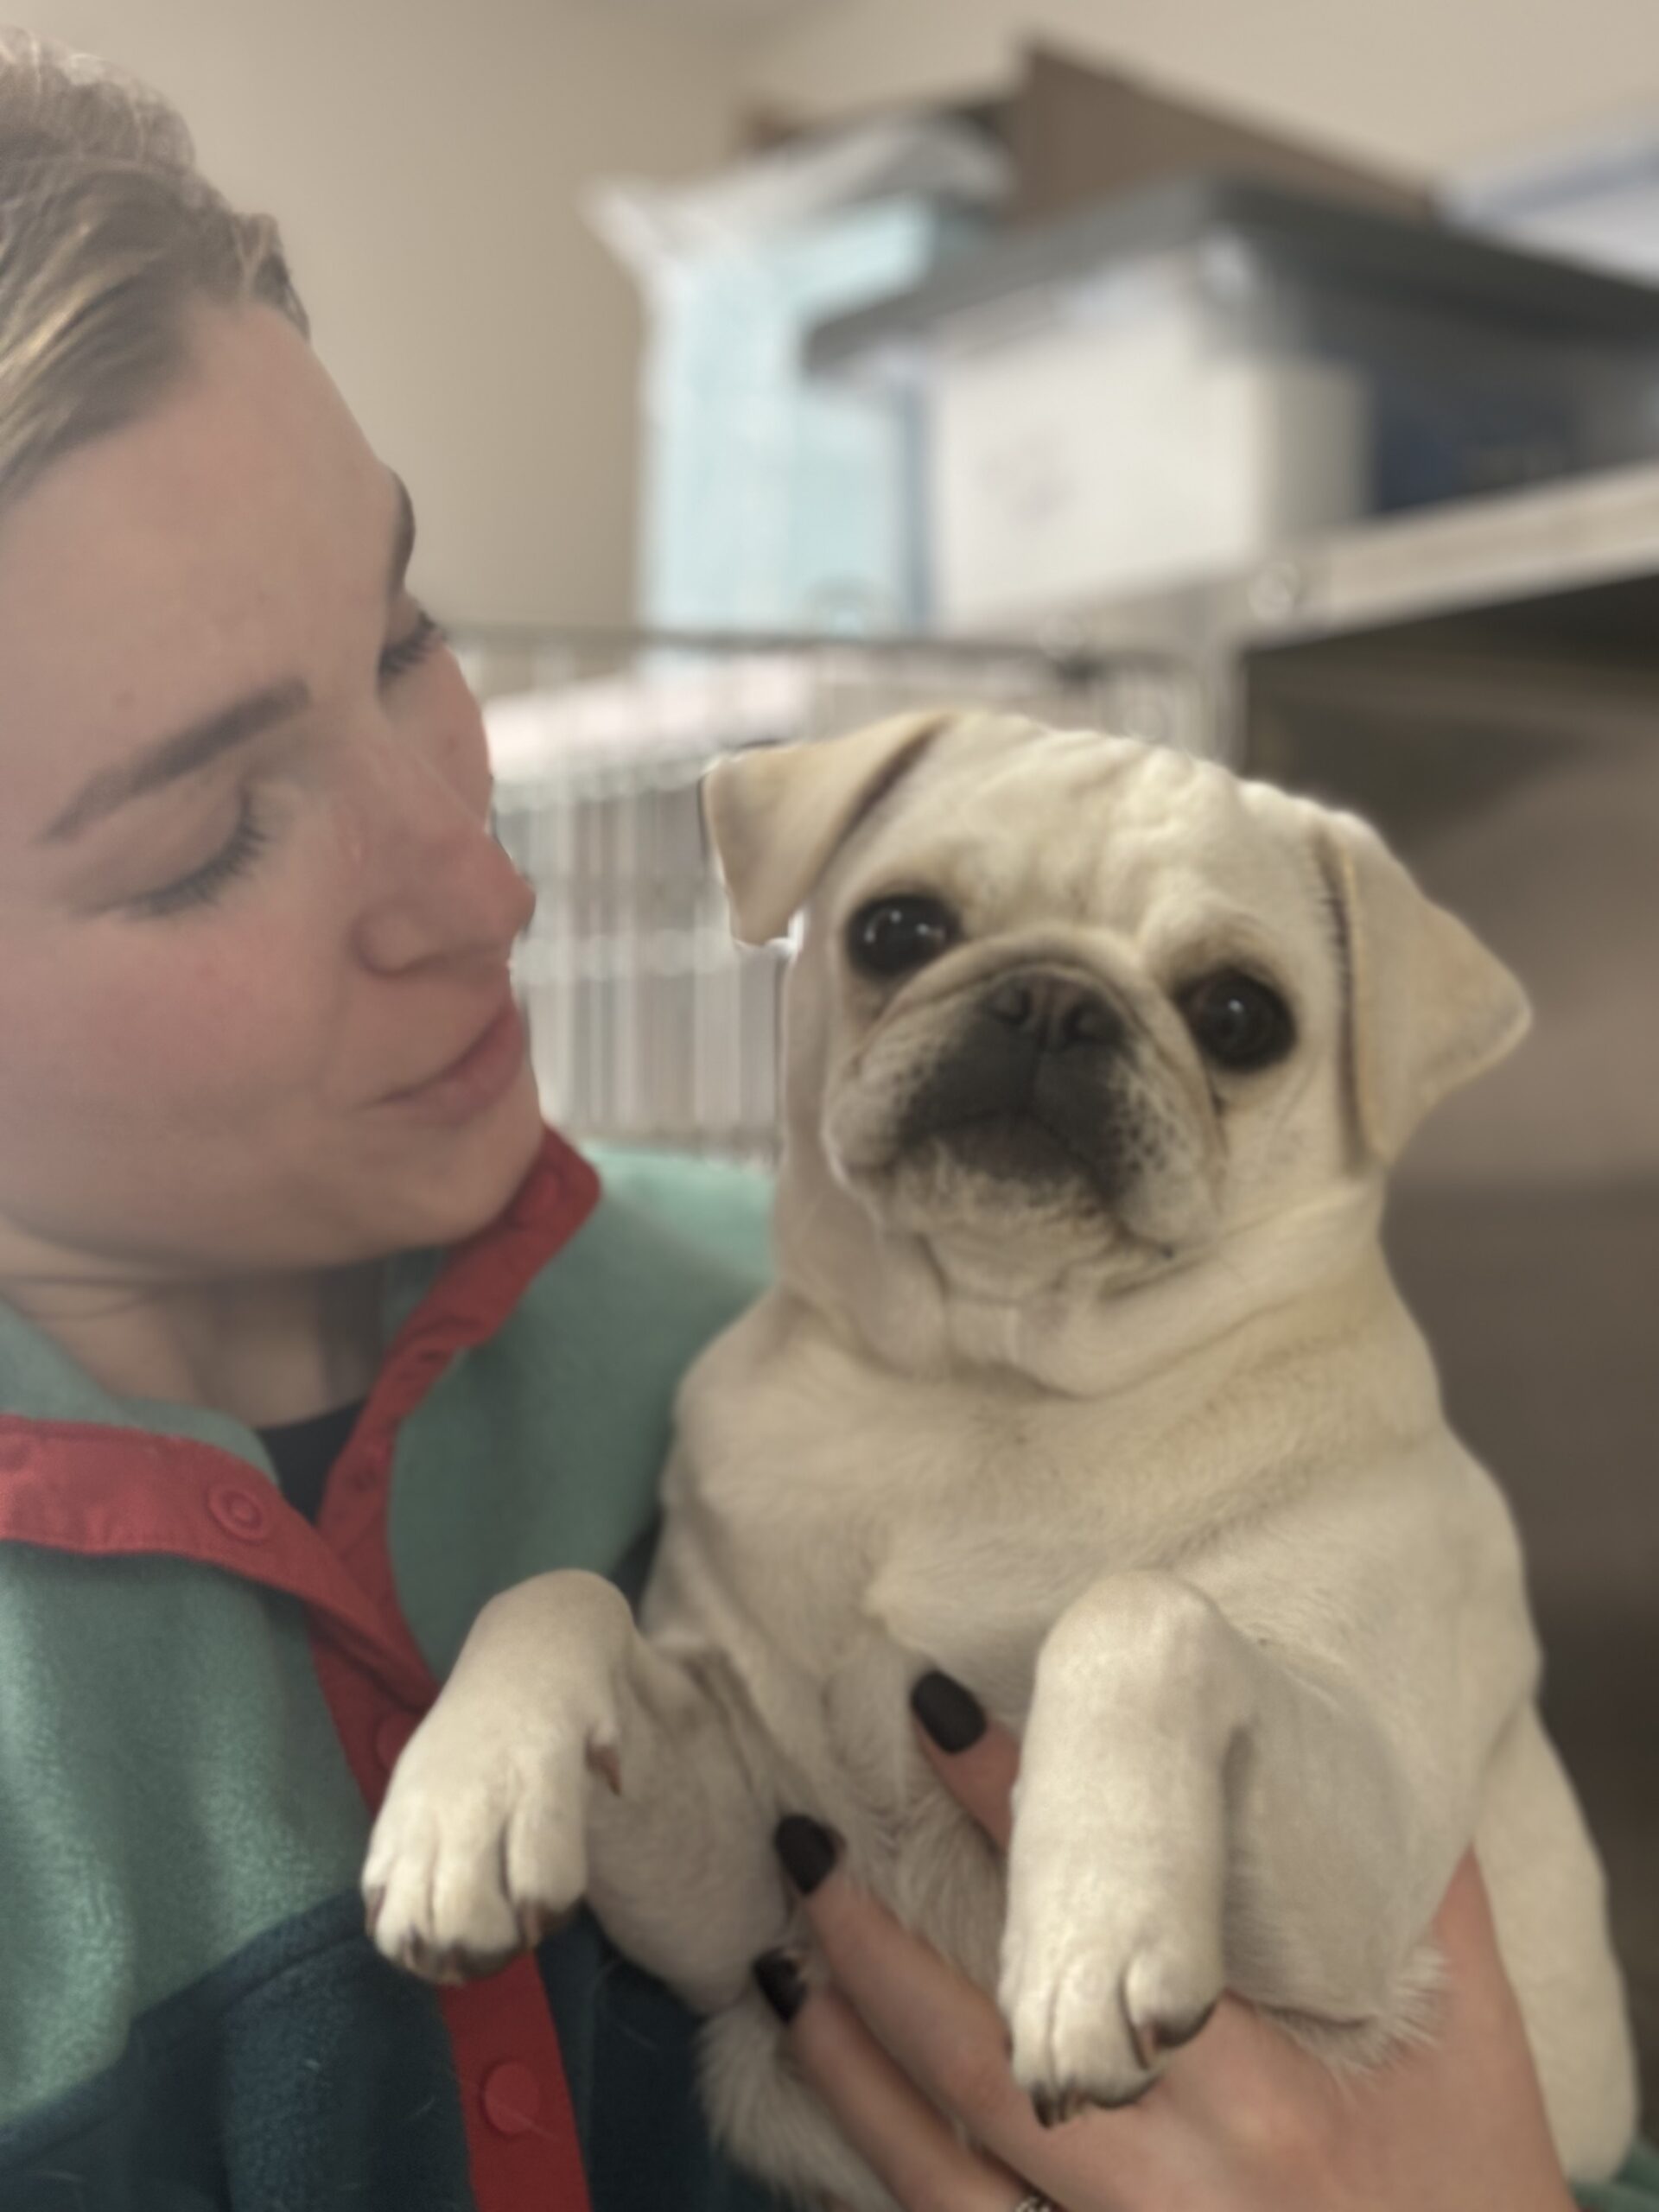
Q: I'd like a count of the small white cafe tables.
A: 0